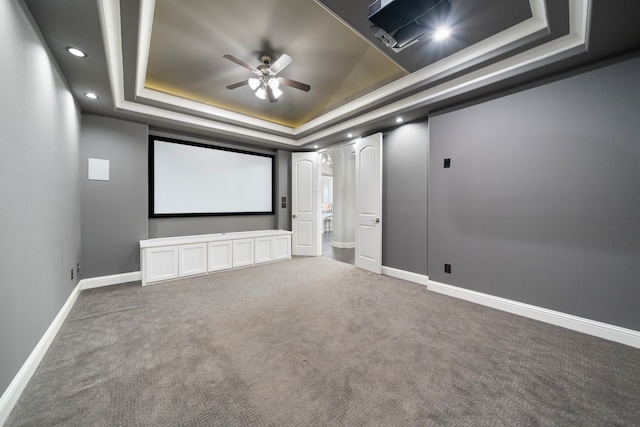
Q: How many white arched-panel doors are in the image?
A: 2